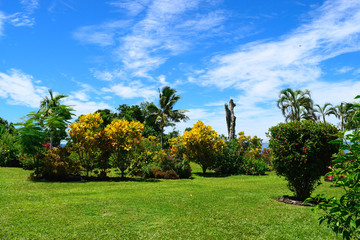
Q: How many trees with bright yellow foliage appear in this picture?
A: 3